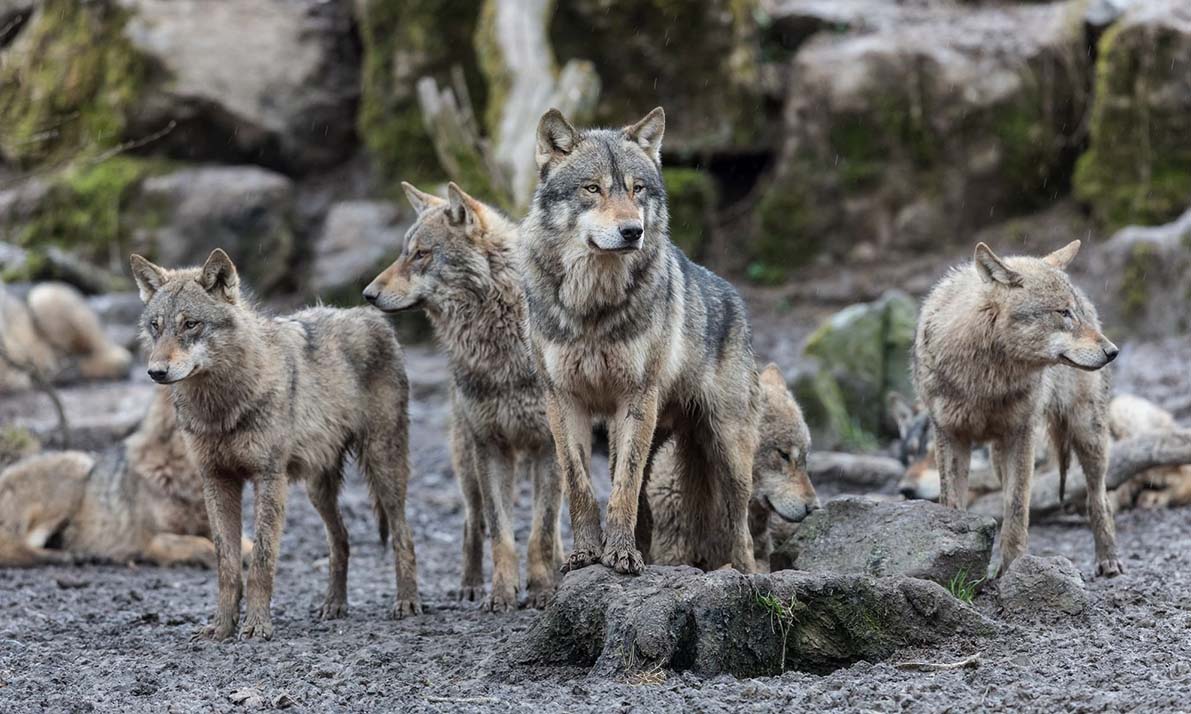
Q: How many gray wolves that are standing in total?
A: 4